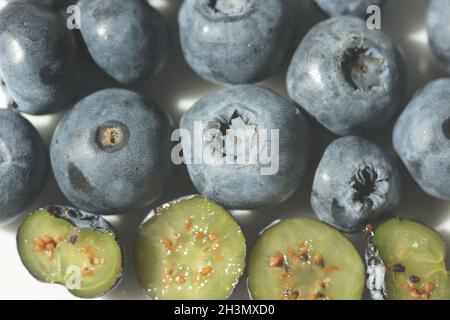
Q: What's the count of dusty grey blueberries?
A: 11